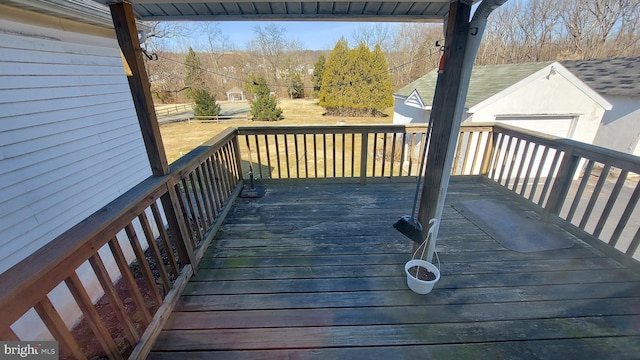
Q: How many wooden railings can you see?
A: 3